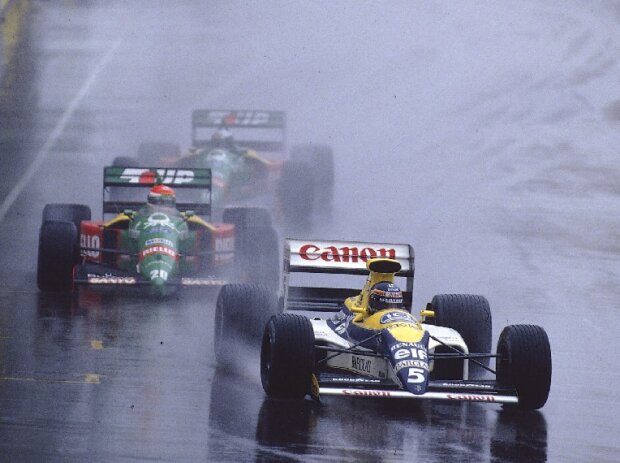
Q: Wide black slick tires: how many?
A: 12